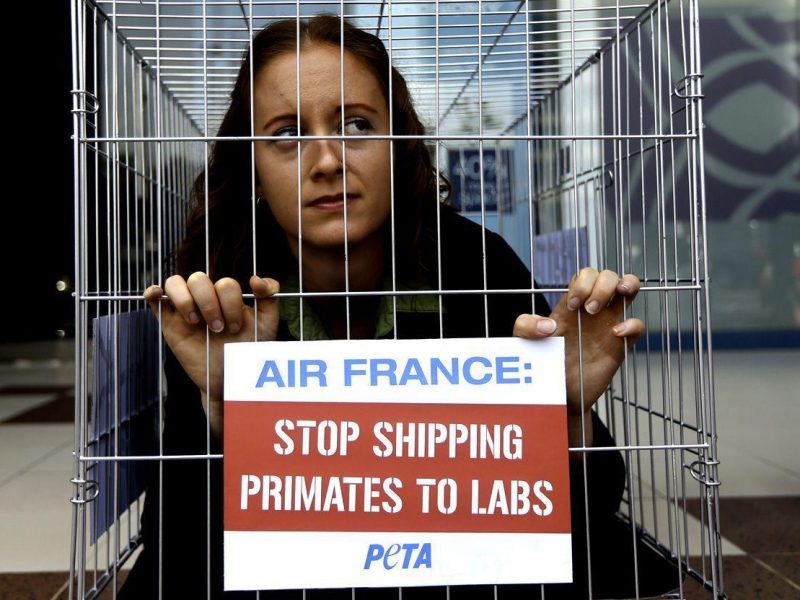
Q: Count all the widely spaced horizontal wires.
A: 3